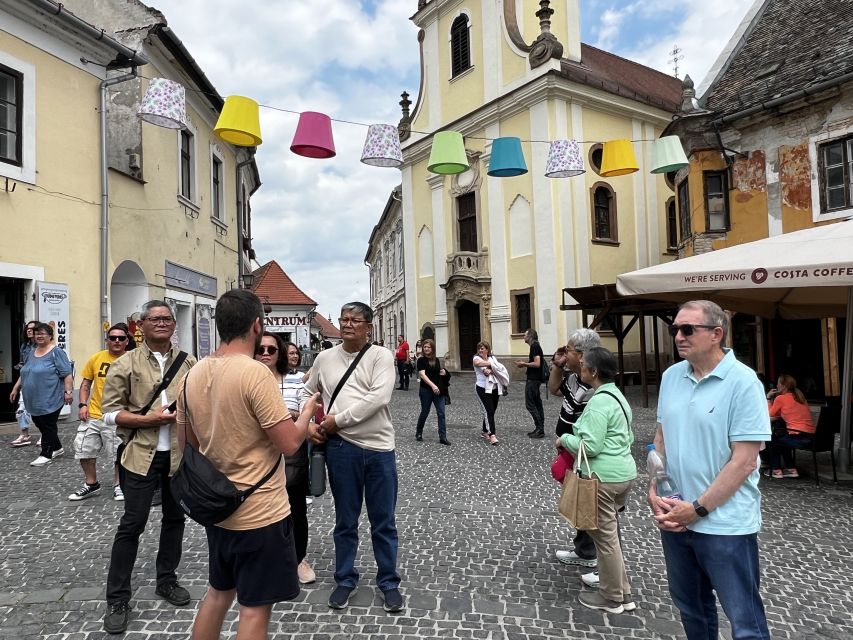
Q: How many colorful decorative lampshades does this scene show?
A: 9